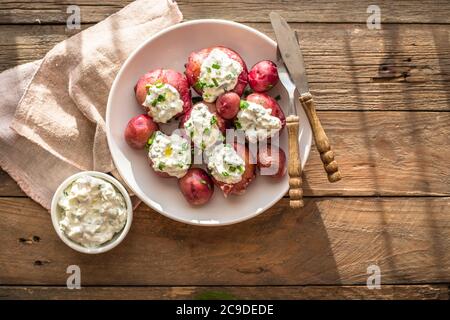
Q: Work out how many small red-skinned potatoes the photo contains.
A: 5